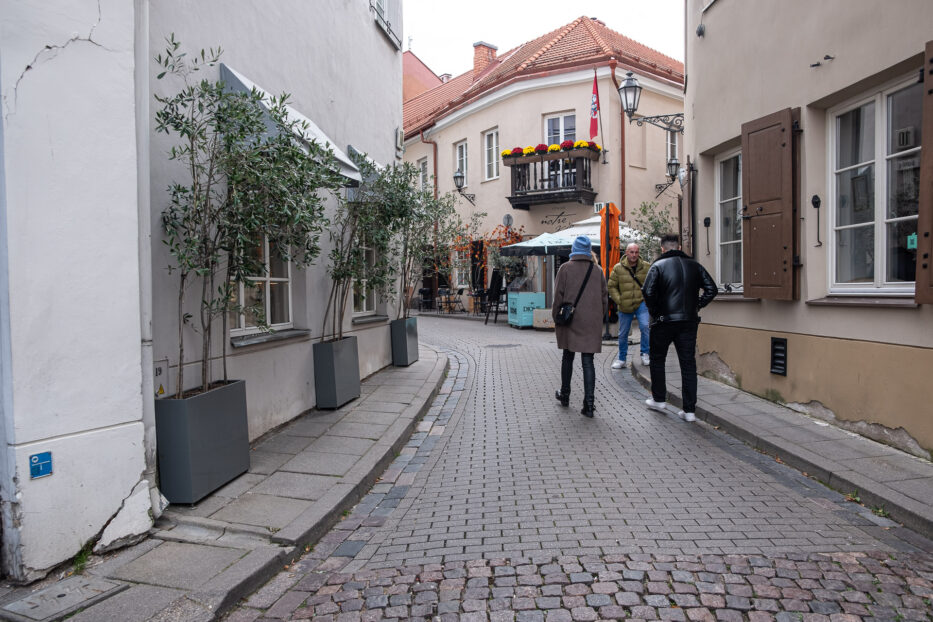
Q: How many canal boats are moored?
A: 0